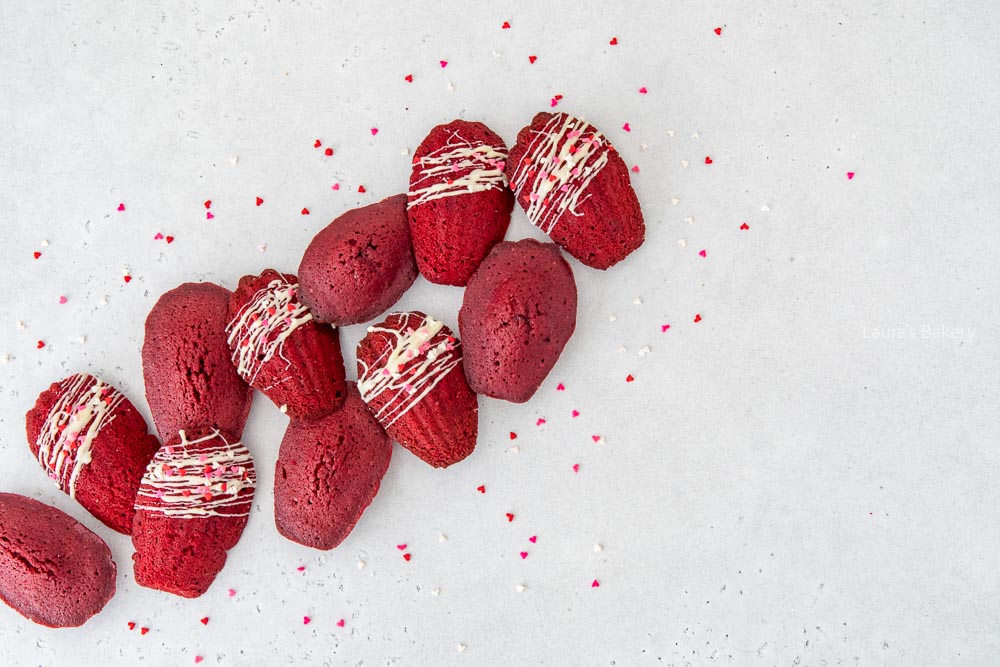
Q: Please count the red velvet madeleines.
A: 11